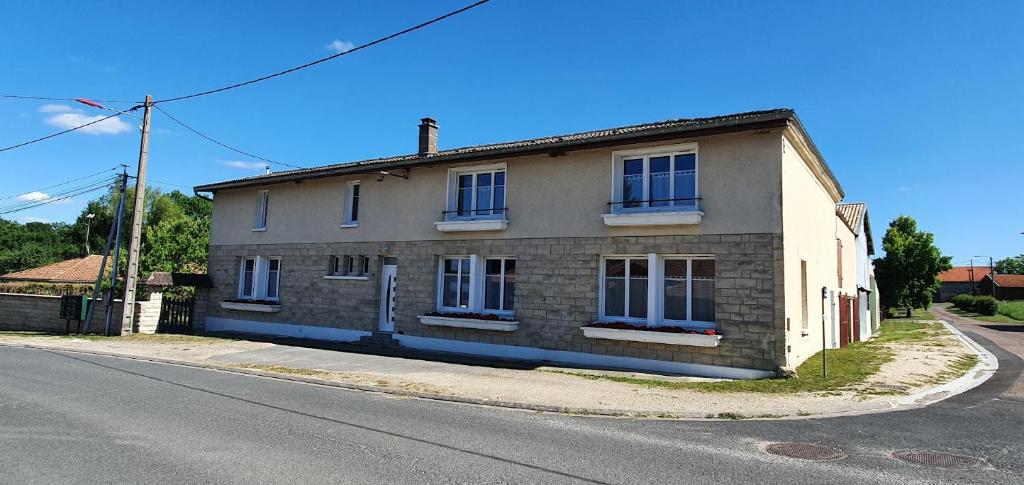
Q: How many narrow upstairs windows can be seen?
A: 2